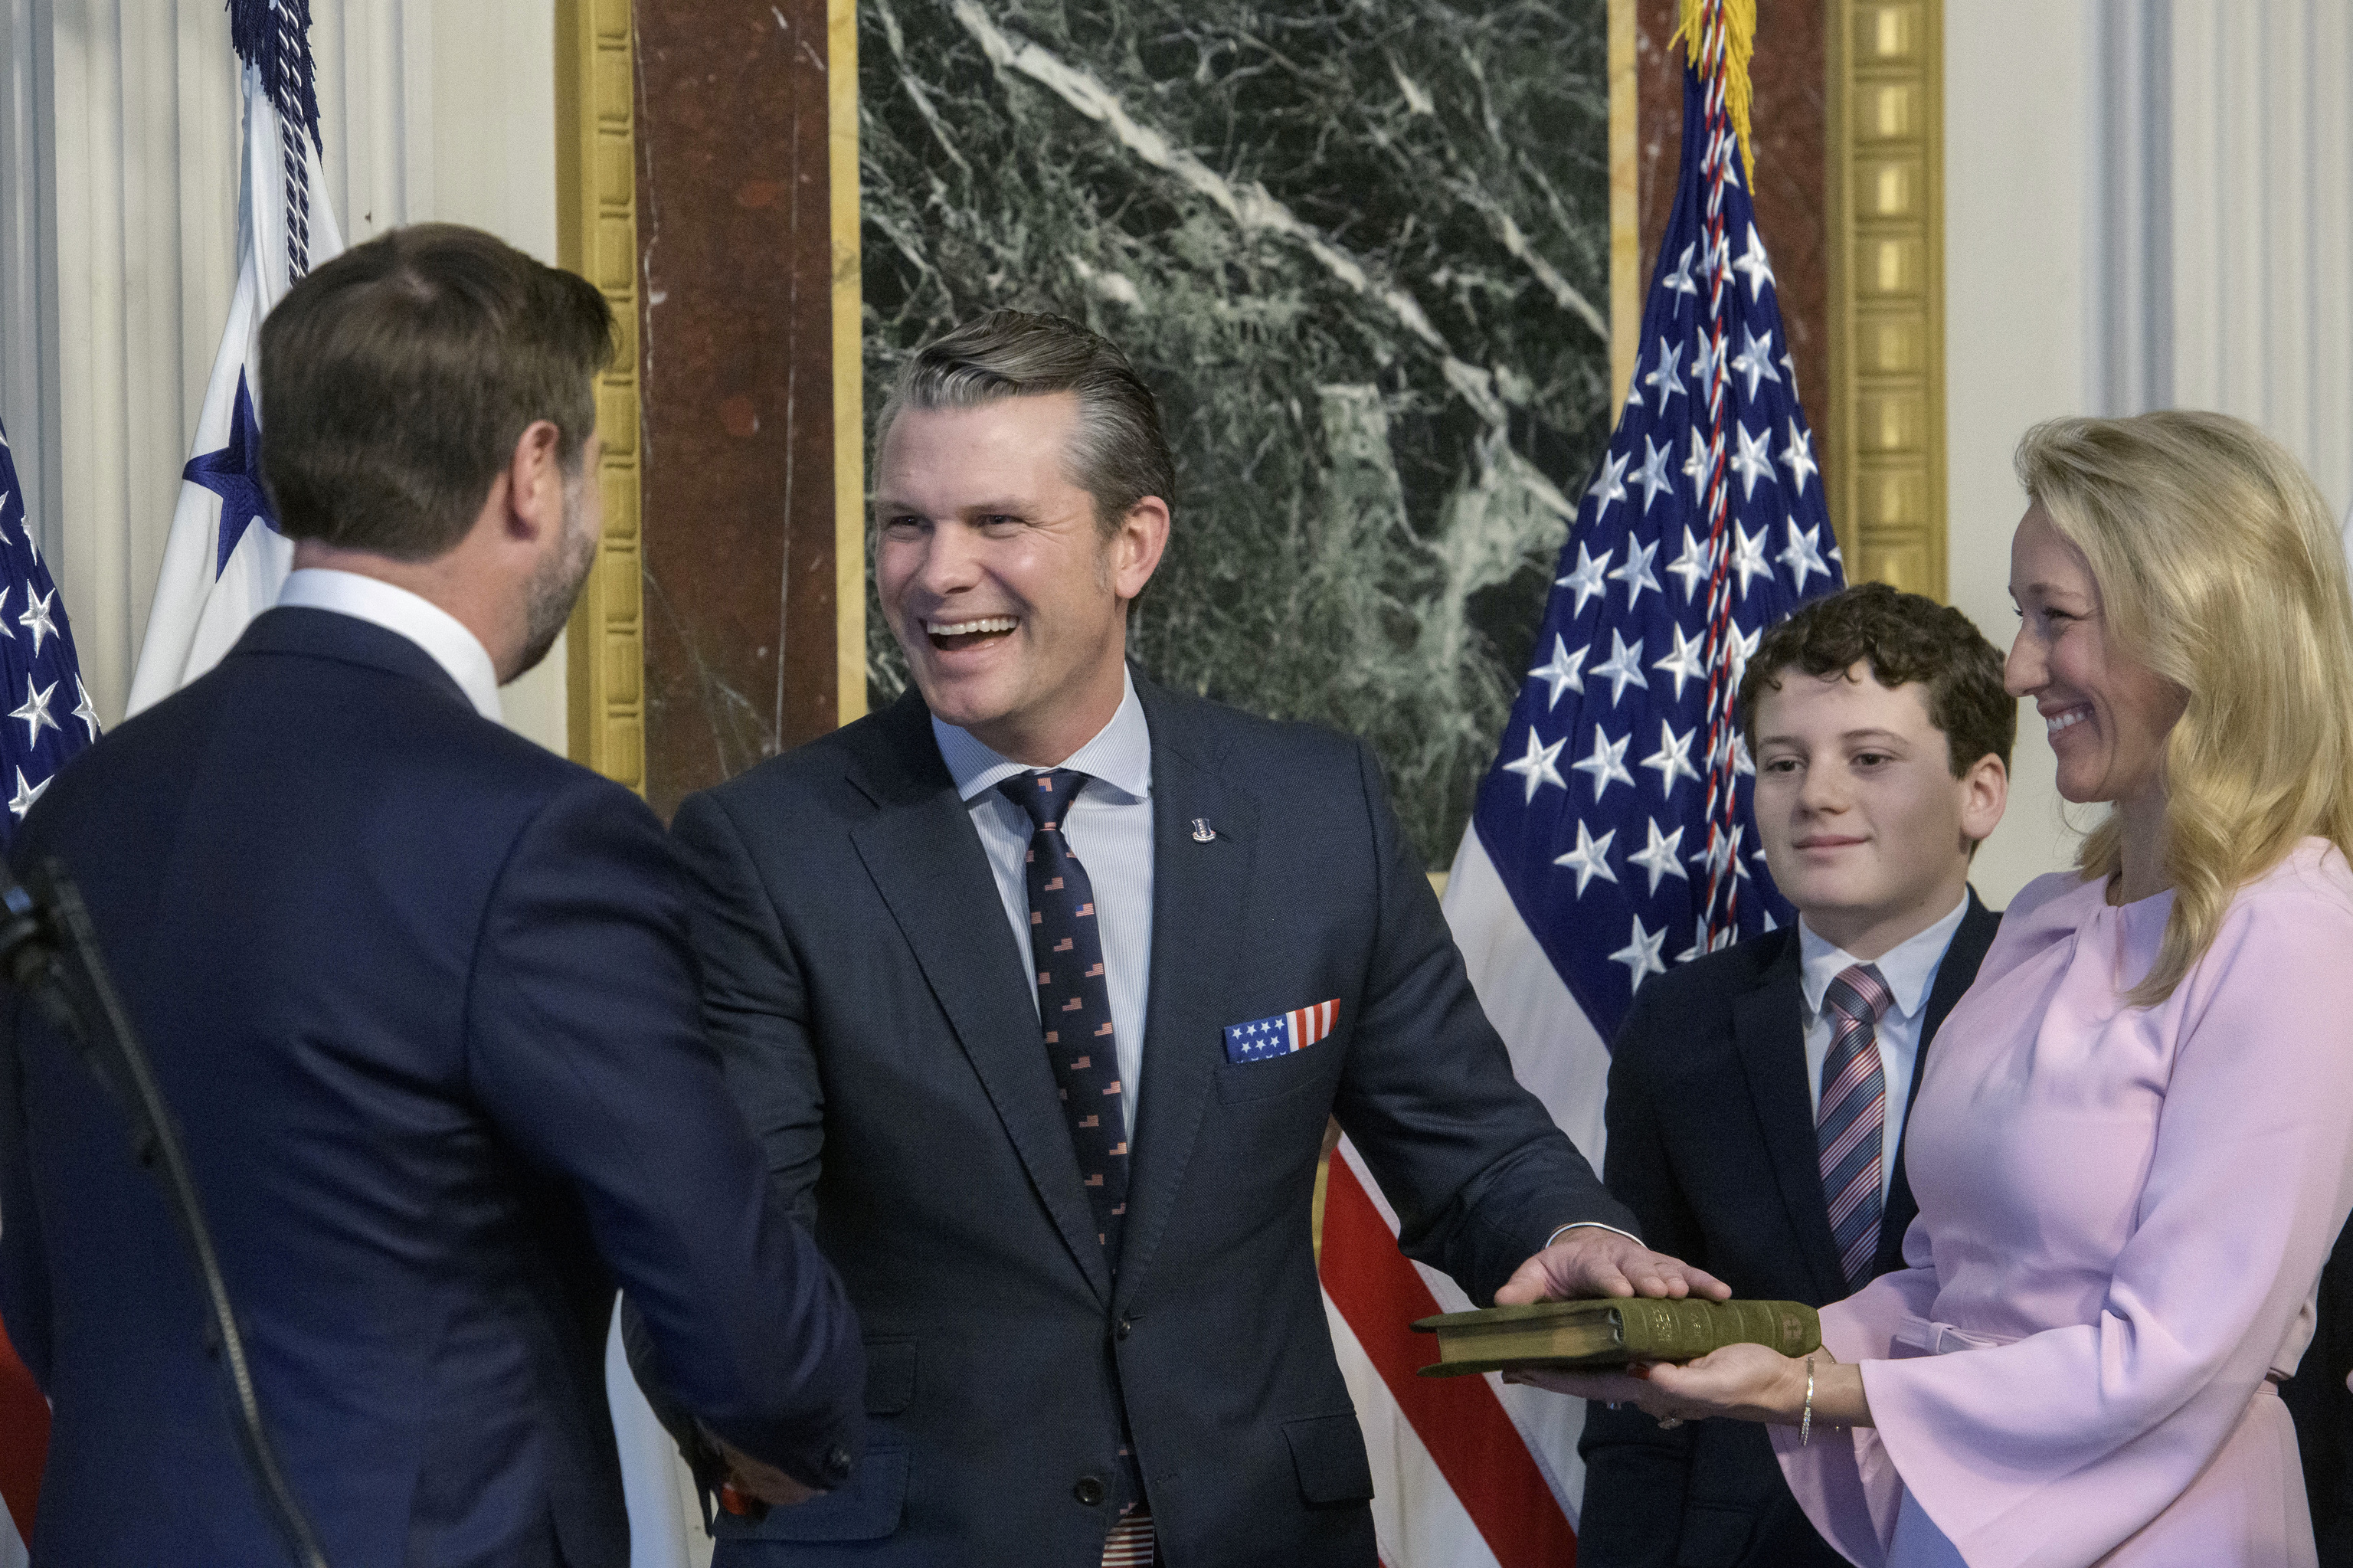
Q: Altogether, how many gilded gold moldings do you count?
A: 2